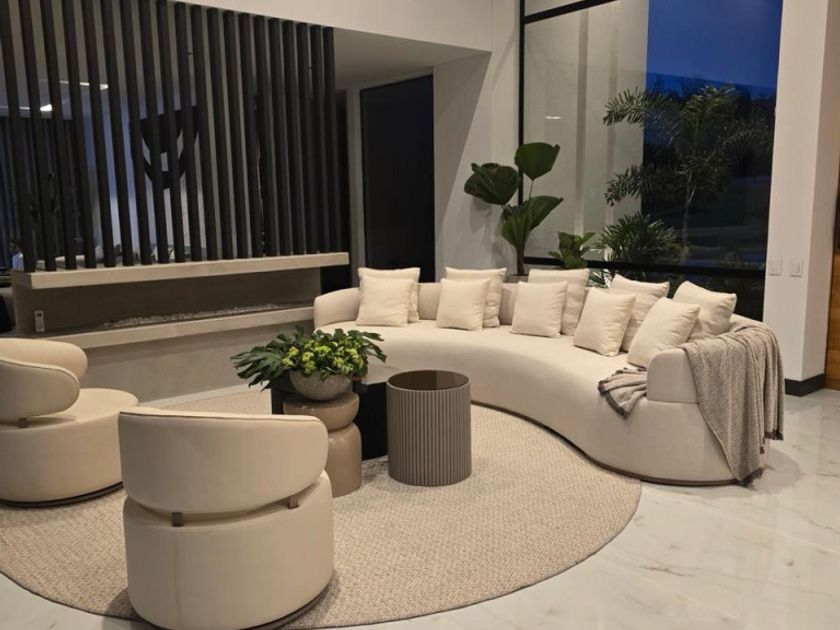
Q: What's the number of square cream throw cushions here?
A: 10